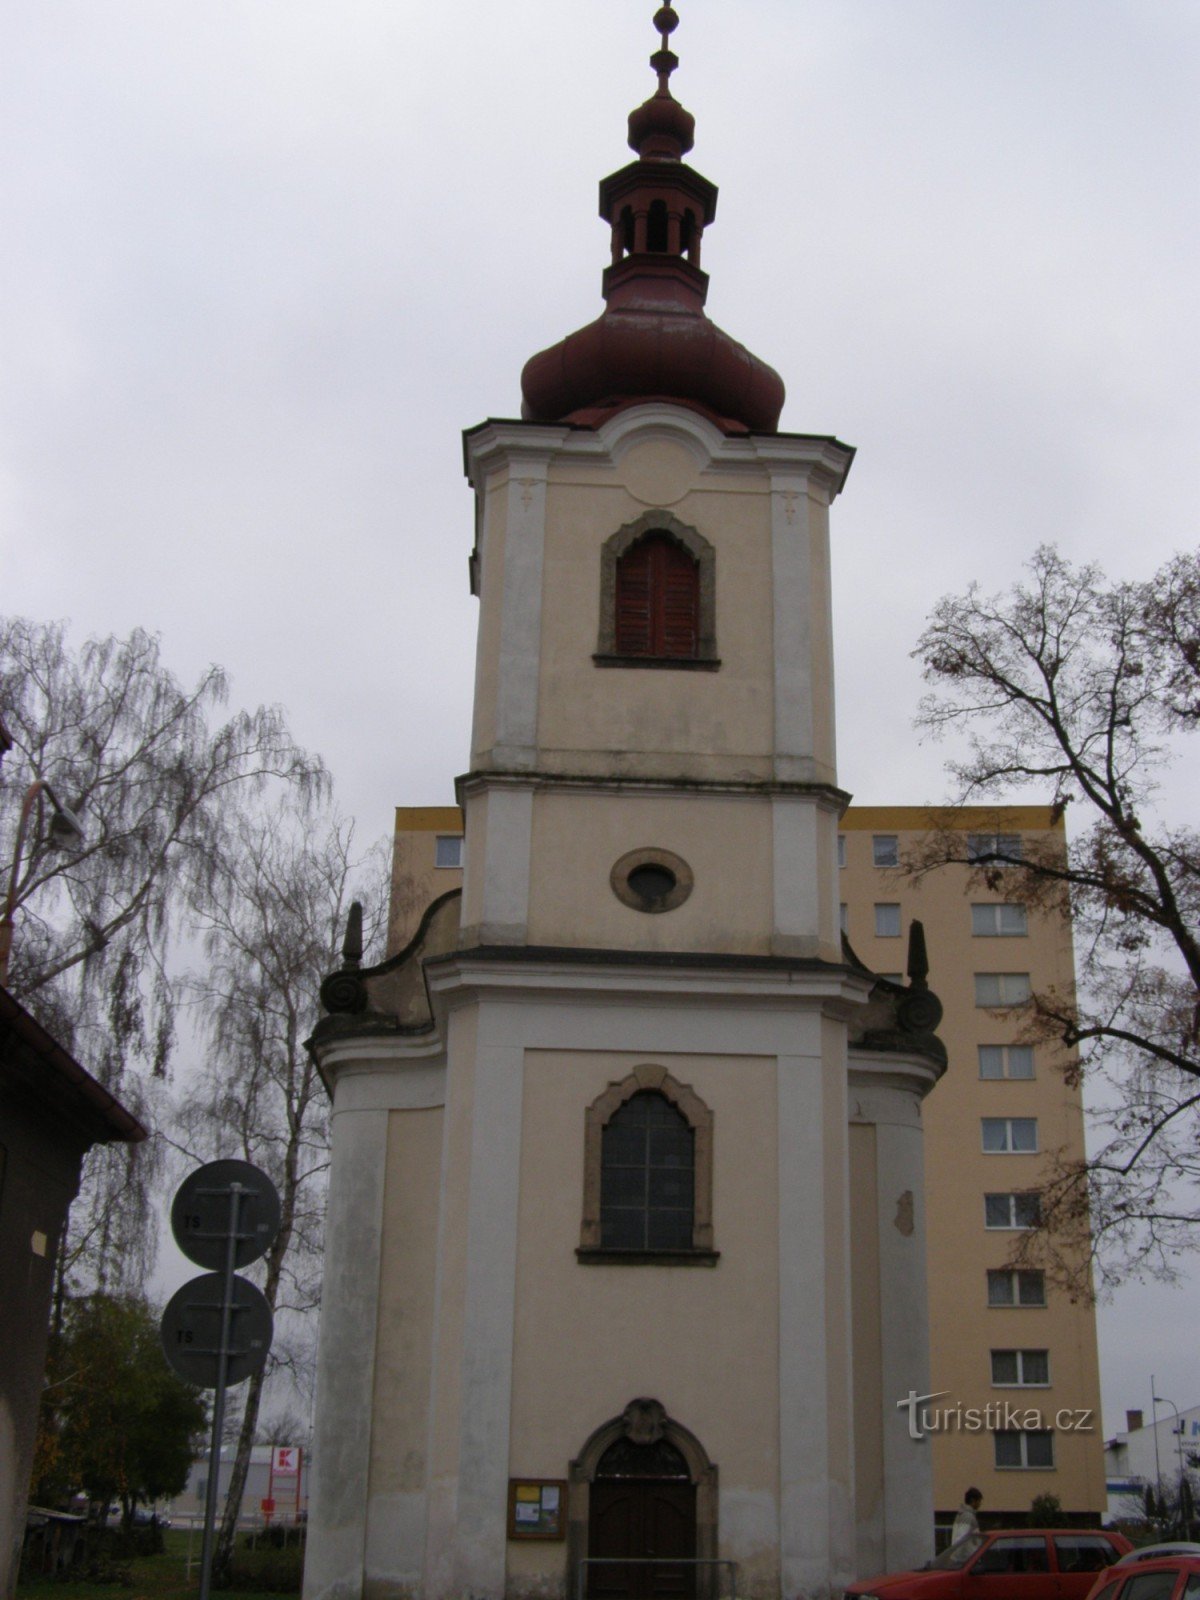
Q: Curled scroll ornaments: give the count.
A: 2